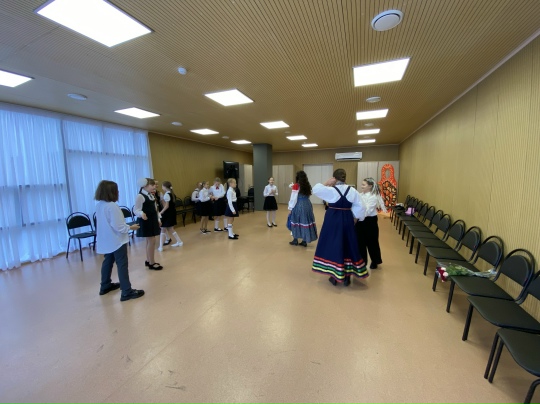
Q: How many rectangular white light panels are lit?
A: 13